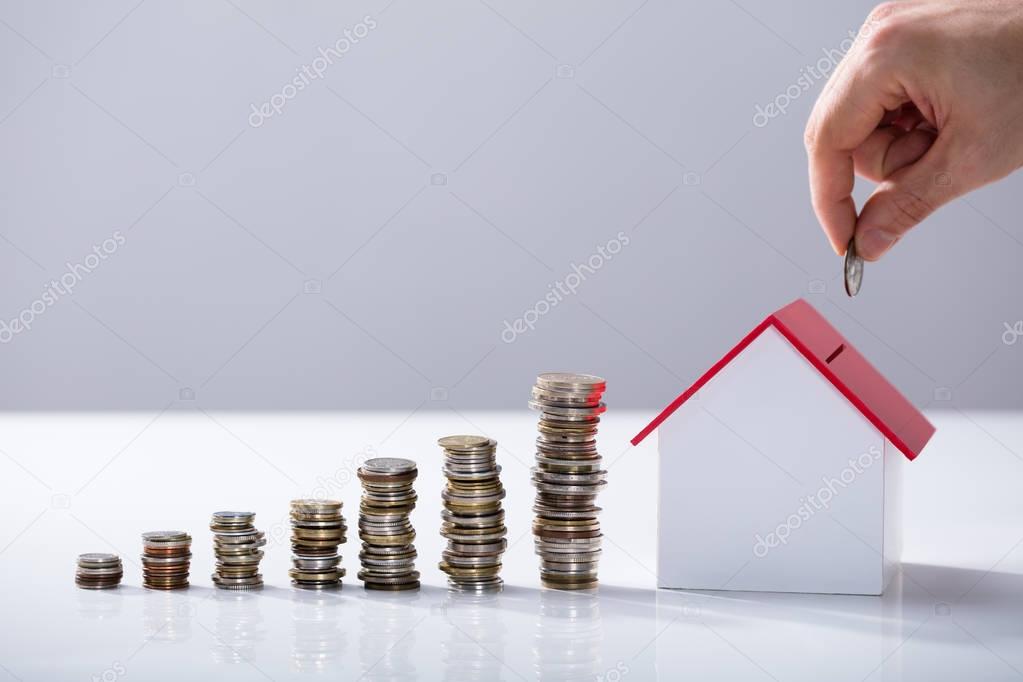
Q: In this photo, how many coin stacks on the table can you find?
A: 7